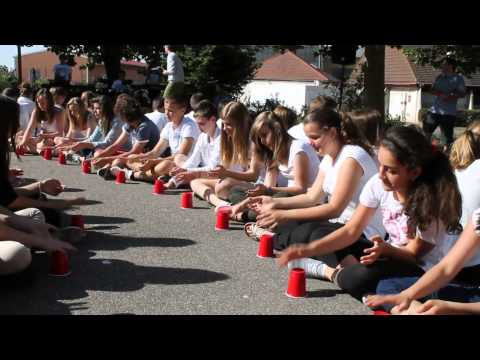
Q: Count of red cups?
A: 13